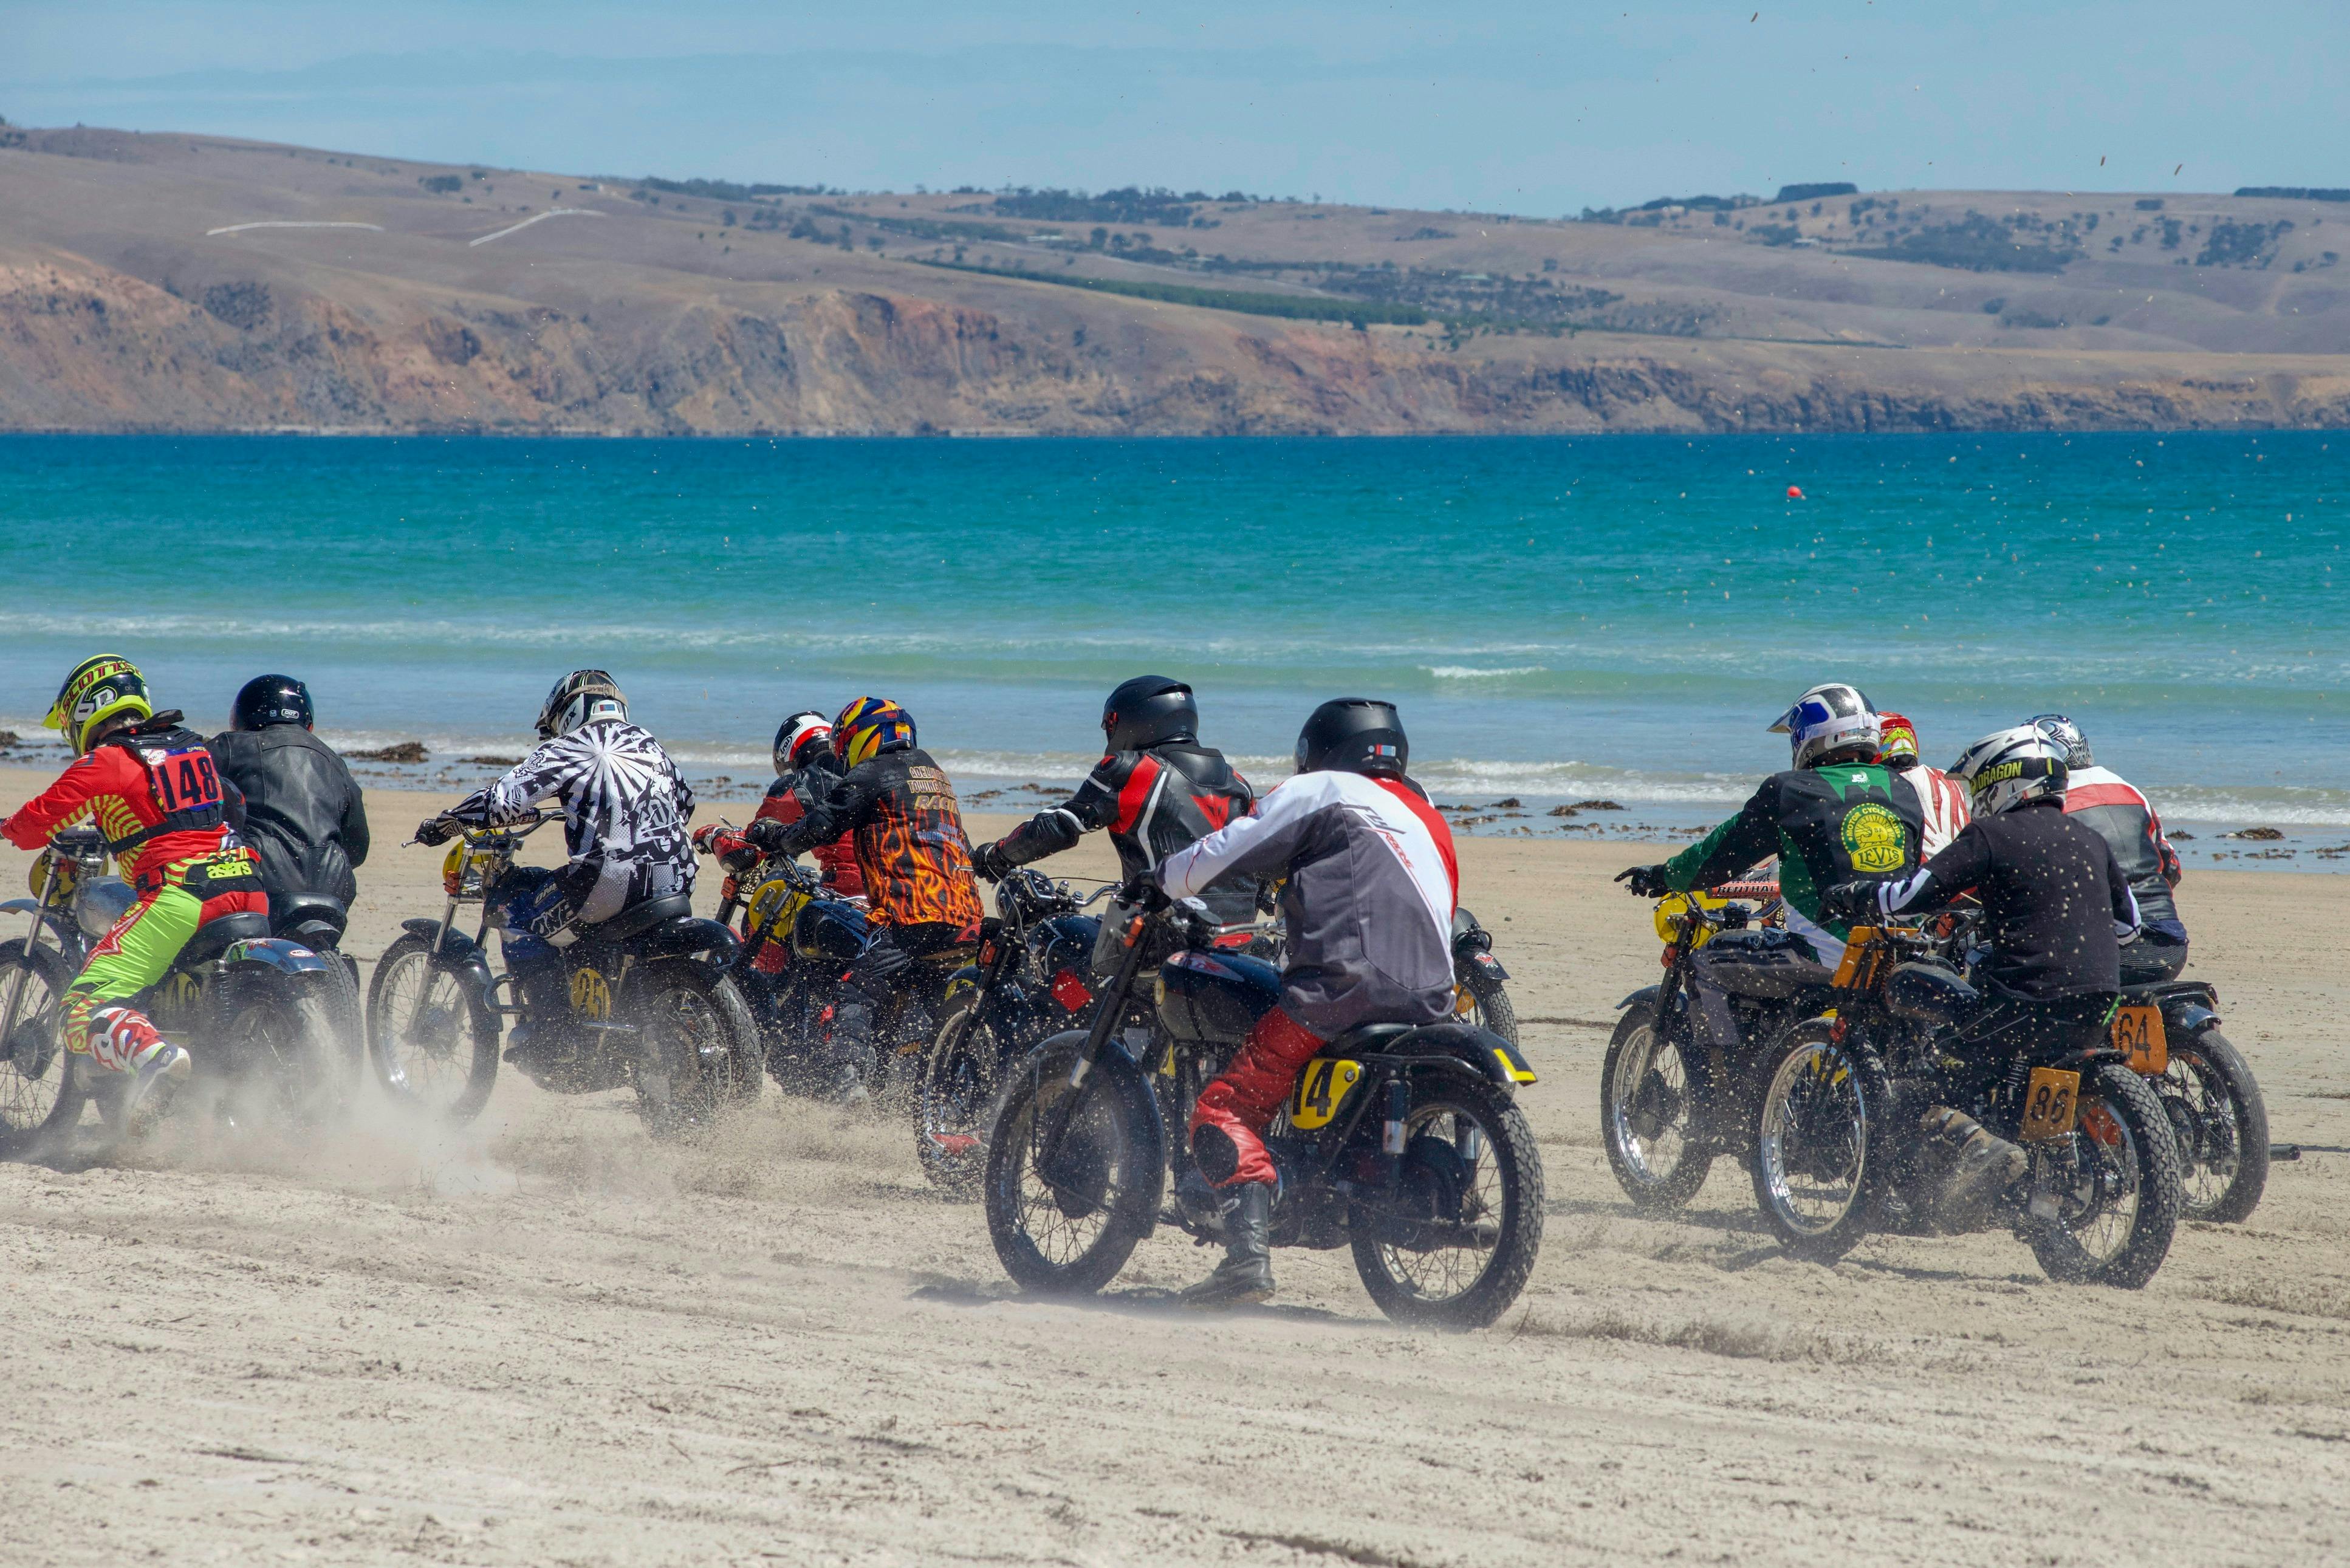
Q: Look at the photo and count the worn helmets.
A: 11